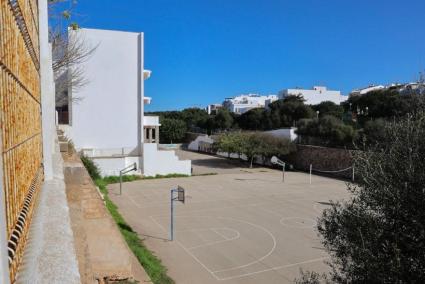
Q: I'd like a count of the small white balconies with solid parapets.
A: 2